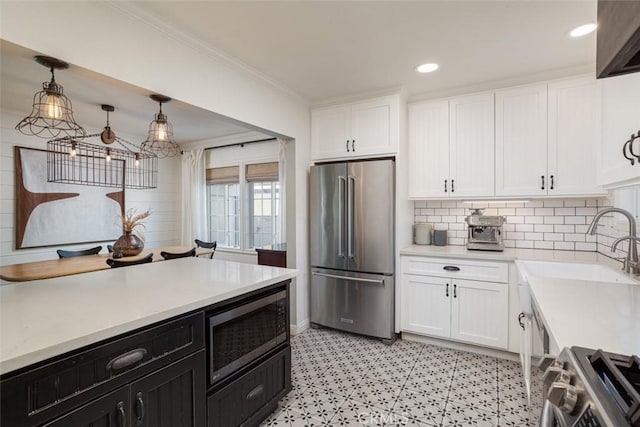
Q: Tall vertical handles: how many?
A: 2